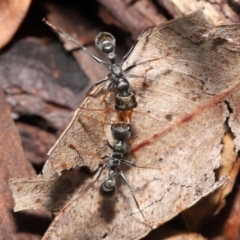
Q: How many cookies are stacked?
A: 0